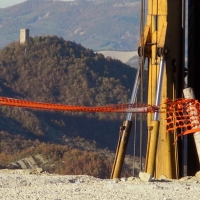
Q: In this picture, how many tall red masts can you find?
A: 0